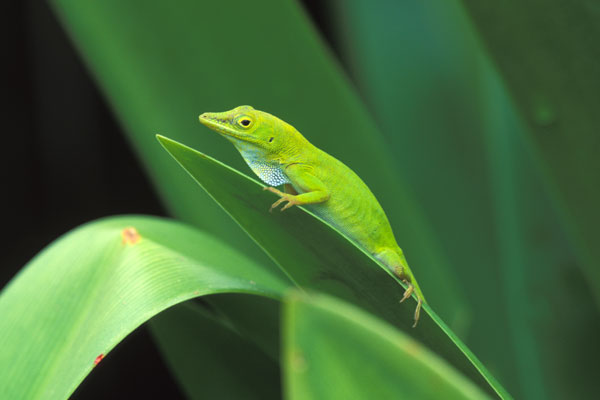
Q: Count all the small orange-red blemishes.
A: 2